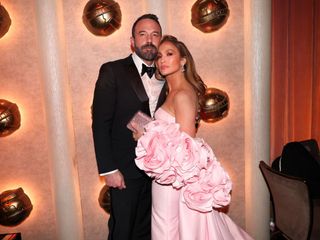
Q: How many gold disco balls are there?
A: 7